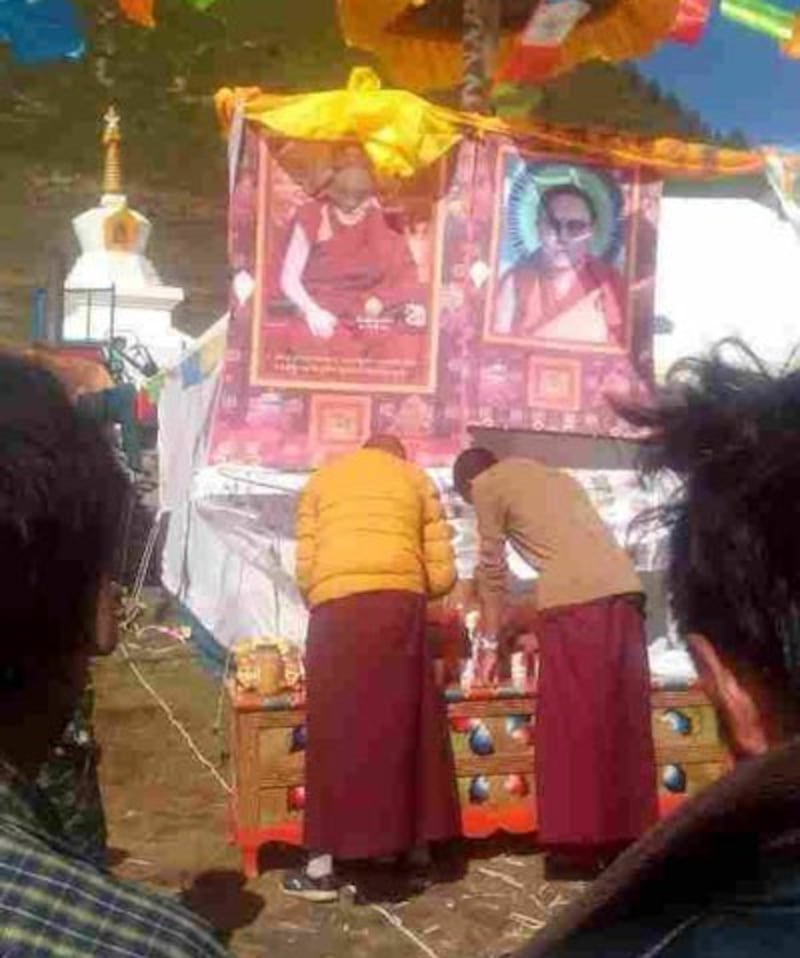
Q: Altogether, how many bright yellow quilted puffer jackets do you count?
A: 1